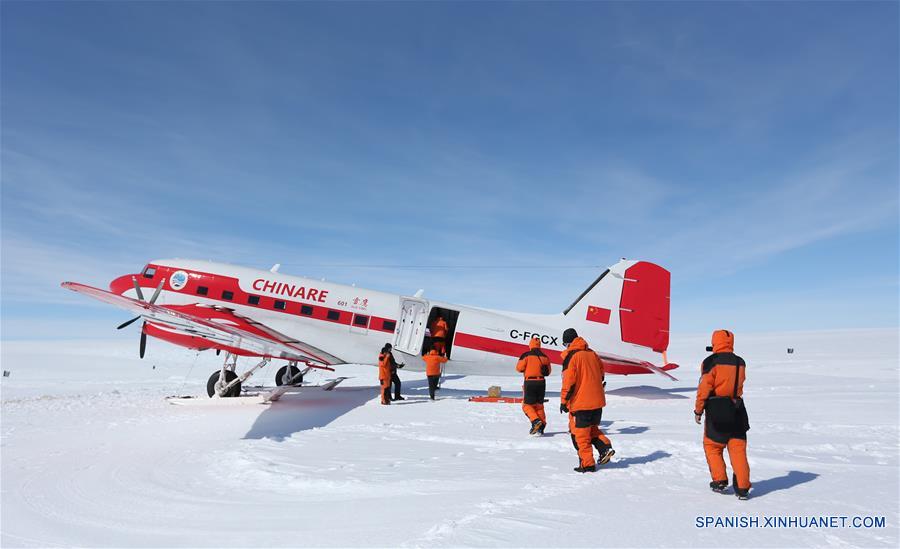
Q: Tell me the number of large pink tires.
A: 0